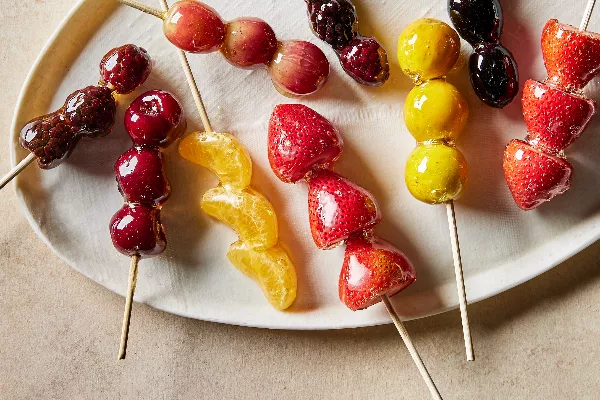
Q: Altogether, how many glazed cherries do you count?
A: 3